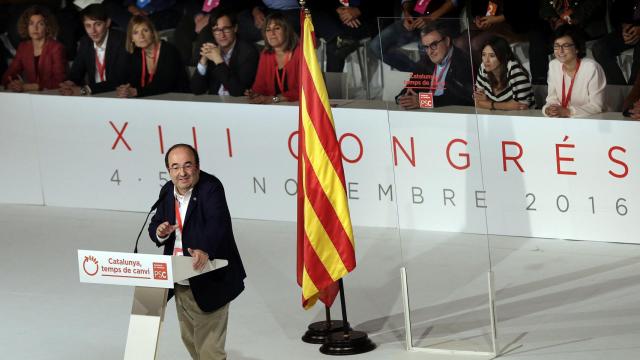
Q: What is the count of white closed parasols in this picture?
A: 0